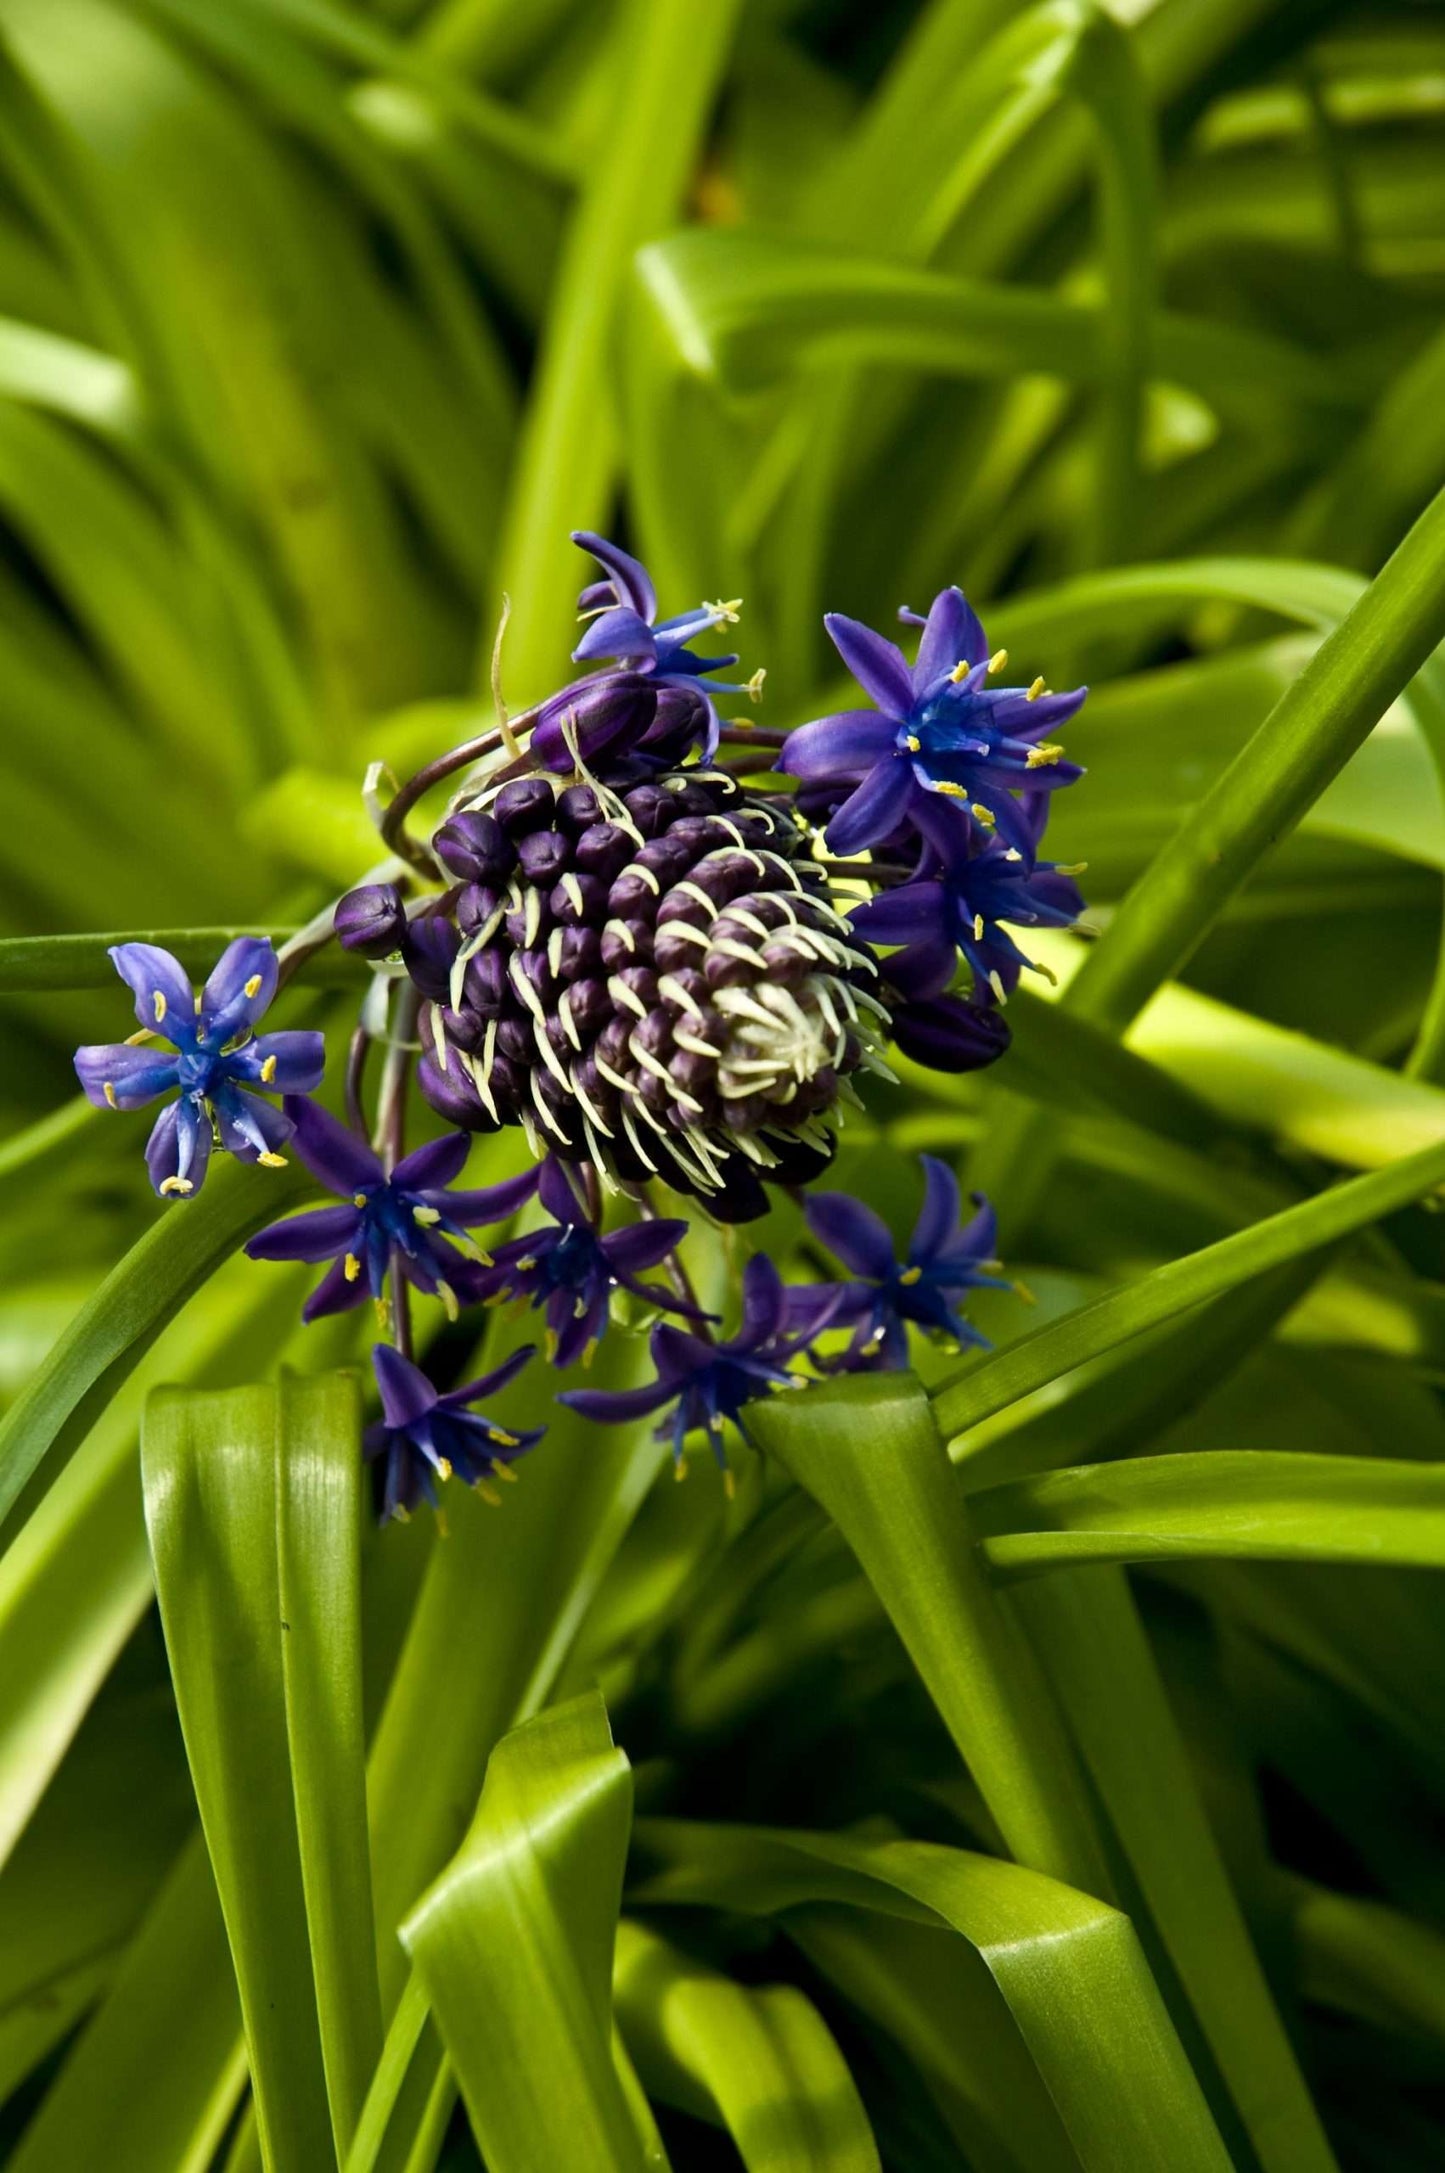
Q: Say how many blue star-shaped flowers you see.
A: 9